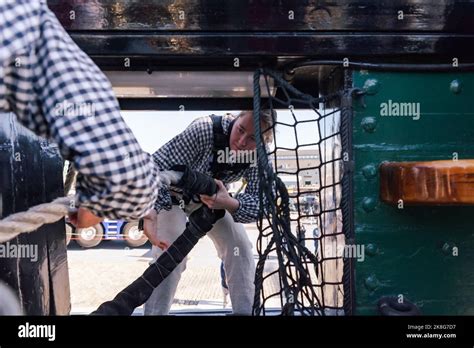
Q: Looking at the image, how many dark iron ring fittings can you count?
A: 1